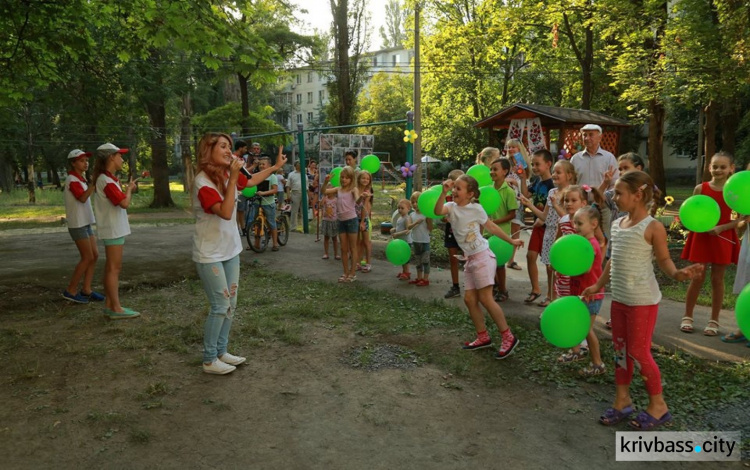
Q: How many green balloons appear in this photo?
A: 14